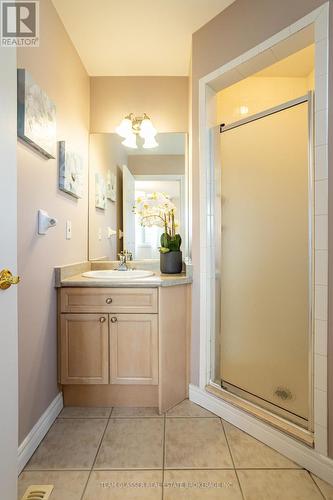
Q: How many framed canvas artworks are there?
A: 2